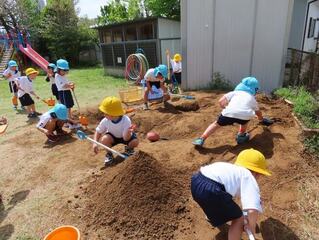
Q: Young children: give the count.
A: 10